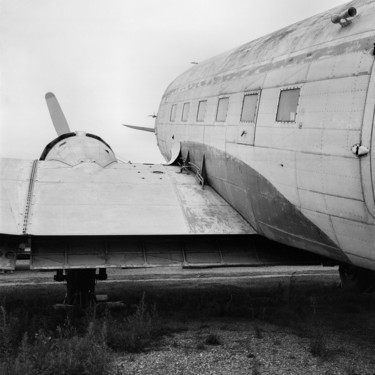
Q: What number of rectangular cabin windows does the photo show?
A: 6